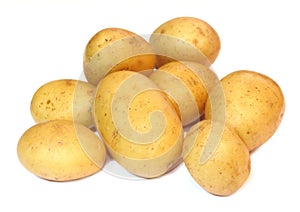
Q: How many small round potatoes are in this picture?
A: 8